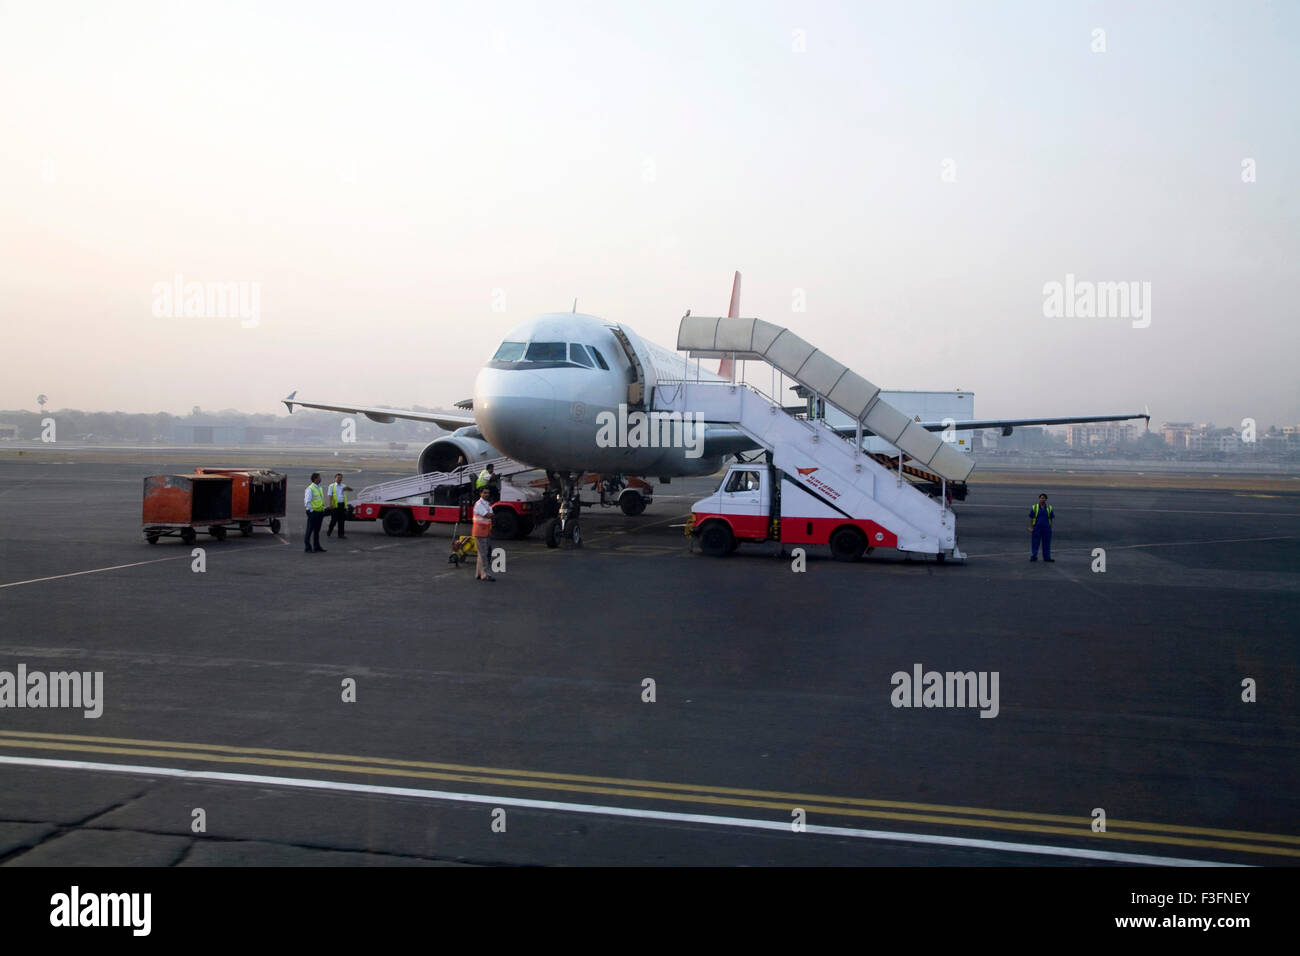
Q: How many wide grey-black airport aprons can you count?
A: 1